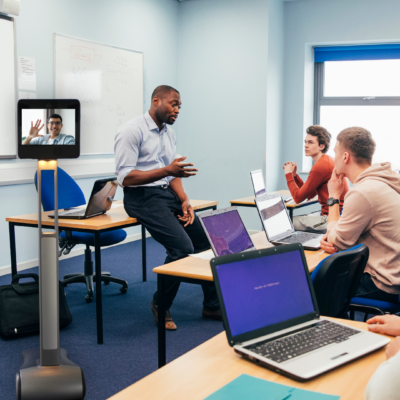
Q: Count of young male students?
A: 2